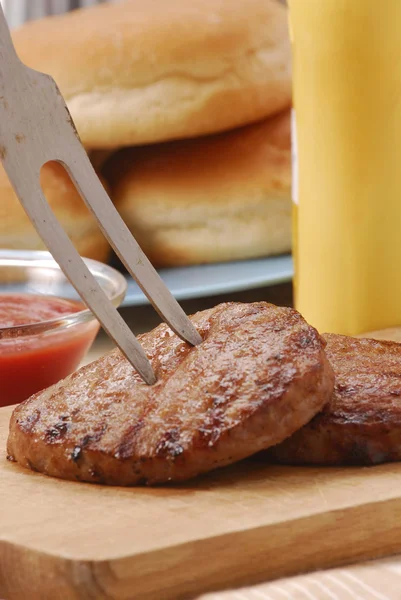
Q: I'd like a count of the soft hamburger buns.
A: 3